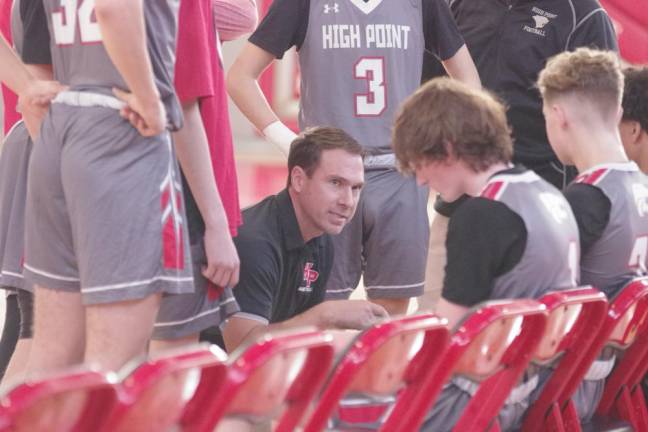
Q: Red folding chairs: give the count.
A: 7